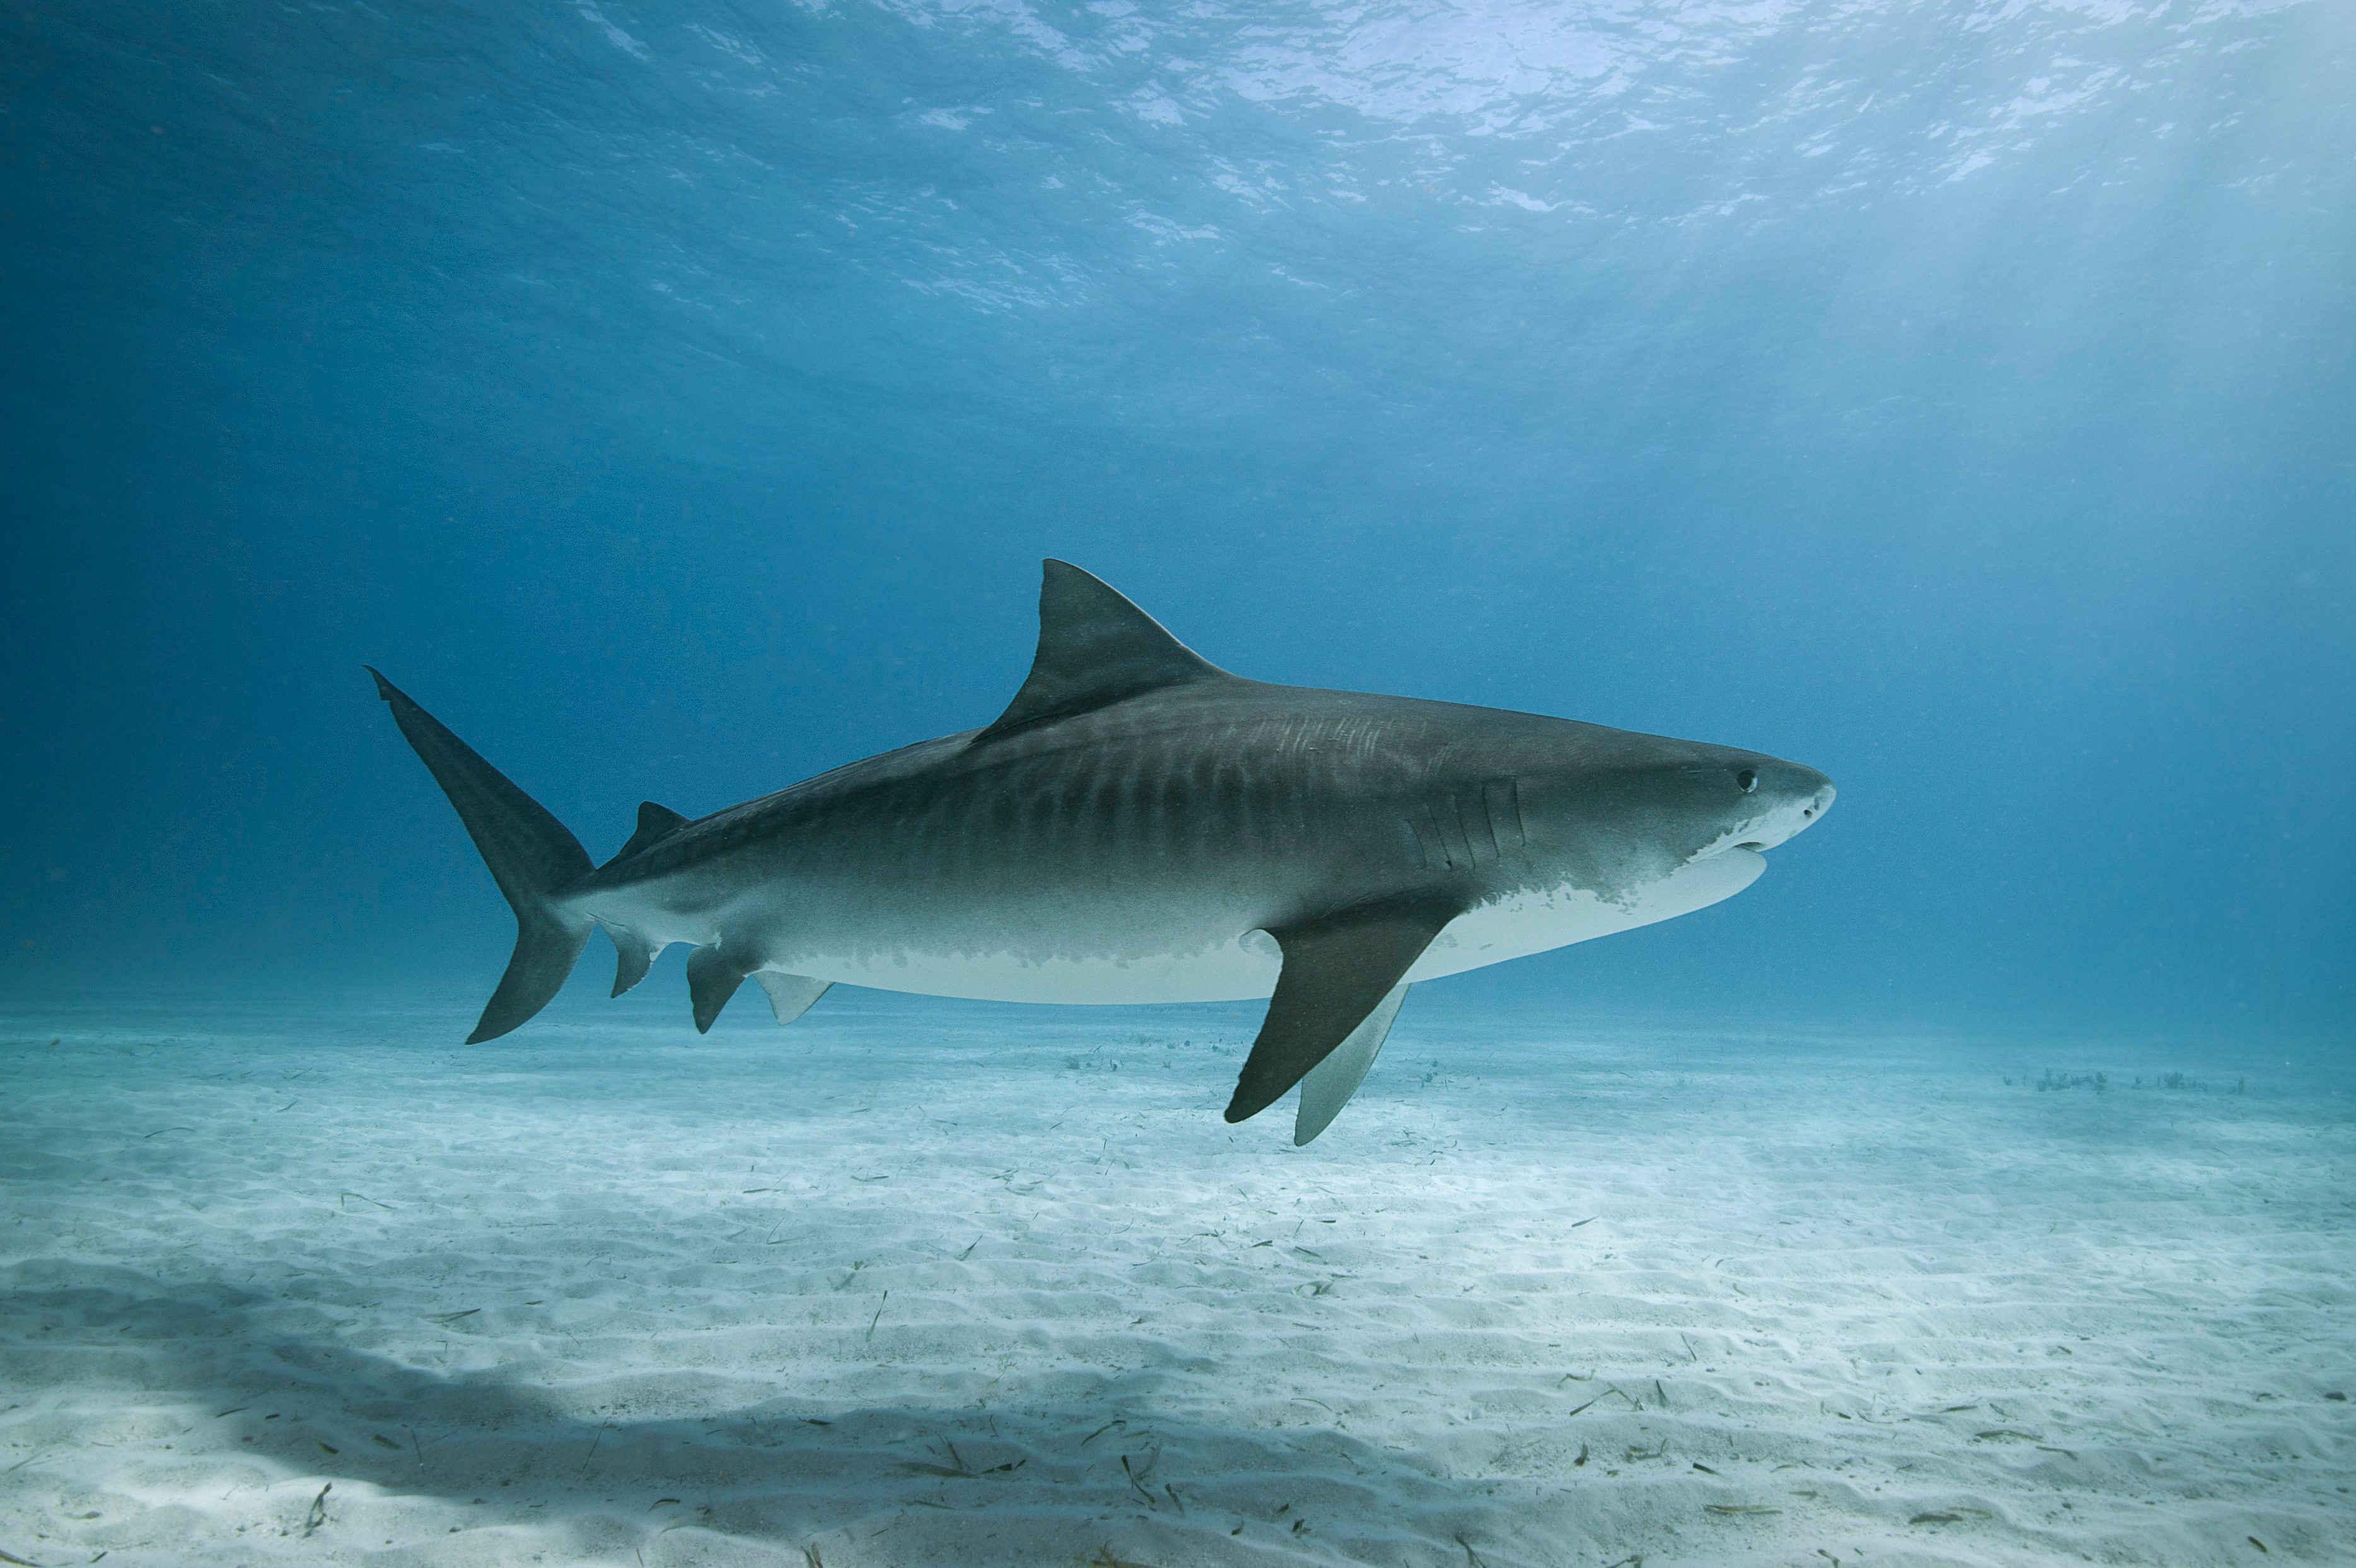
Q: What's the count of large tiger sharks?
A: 1